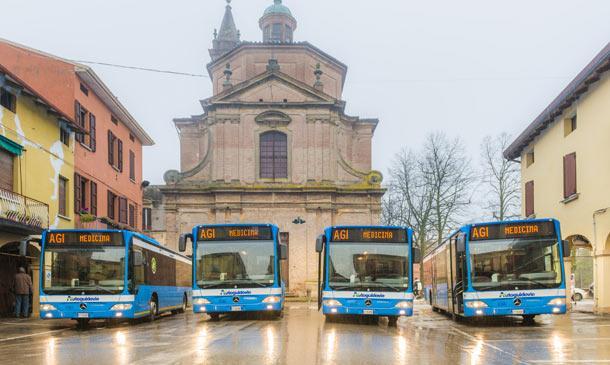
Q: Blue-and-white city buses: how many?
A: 4